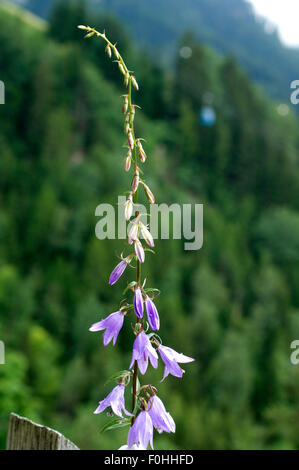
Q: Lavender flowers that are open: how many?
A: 6